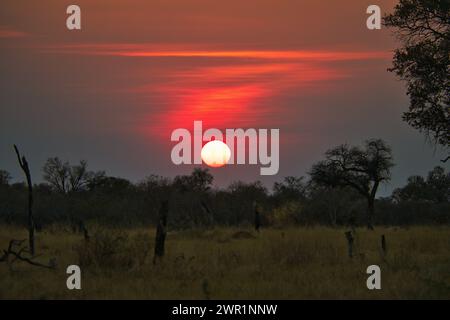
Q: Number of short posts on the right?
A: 2